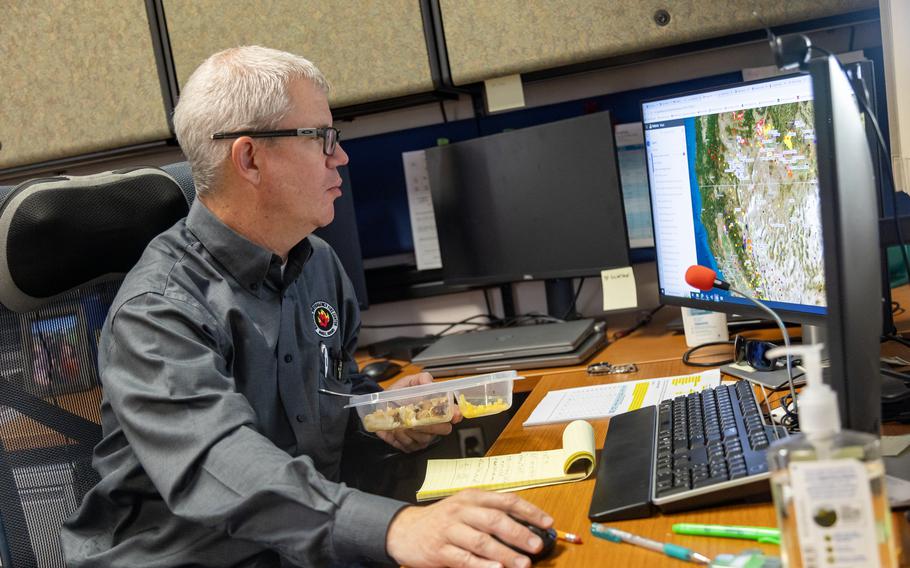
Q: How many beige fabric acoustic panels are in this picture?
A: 3